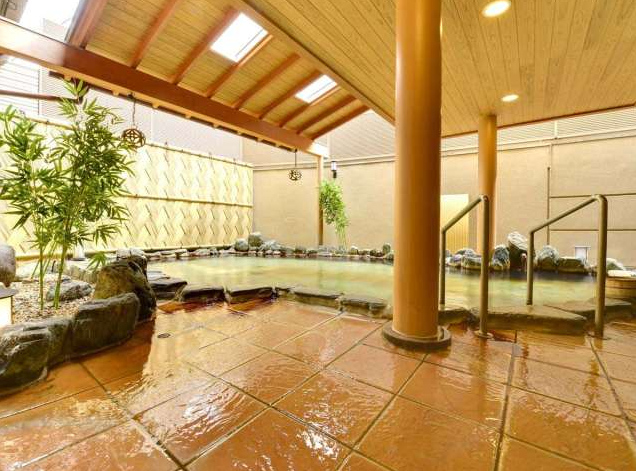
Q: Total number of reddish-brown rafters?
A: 9